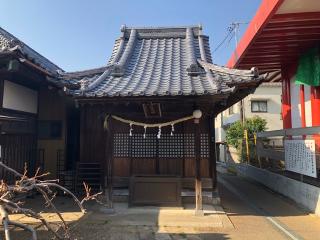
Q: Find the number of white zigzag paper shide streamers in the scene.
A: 4